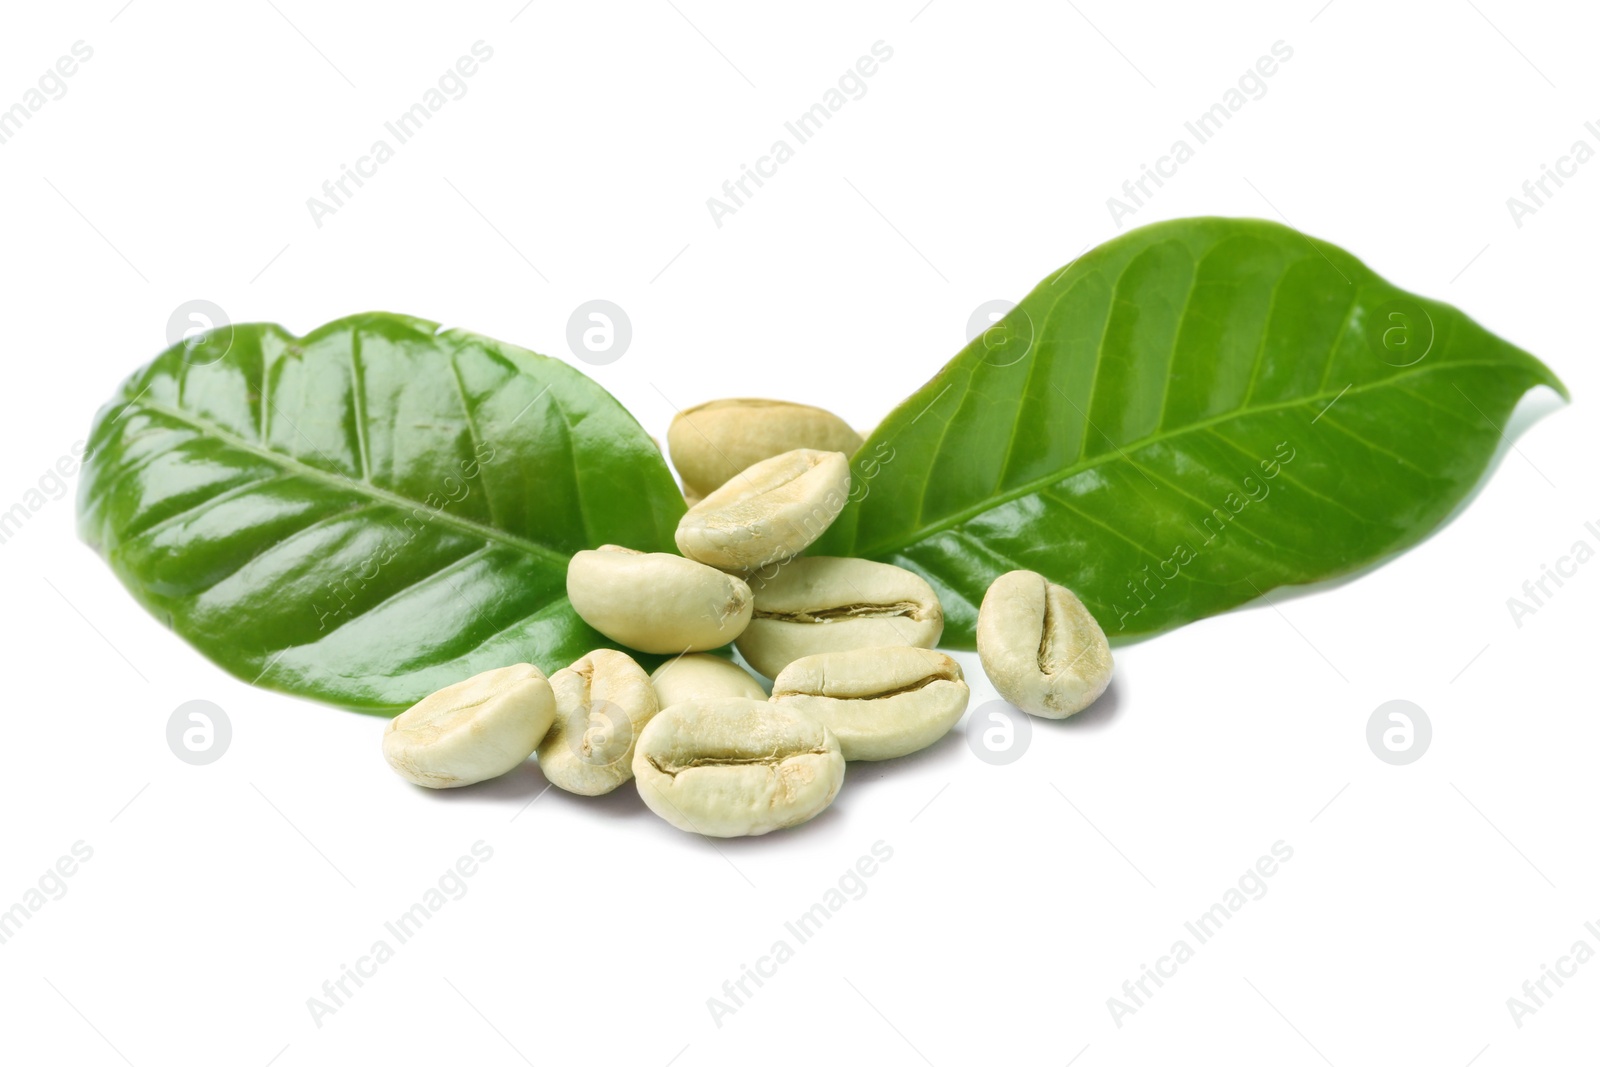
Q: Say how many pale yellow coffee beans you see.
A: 10